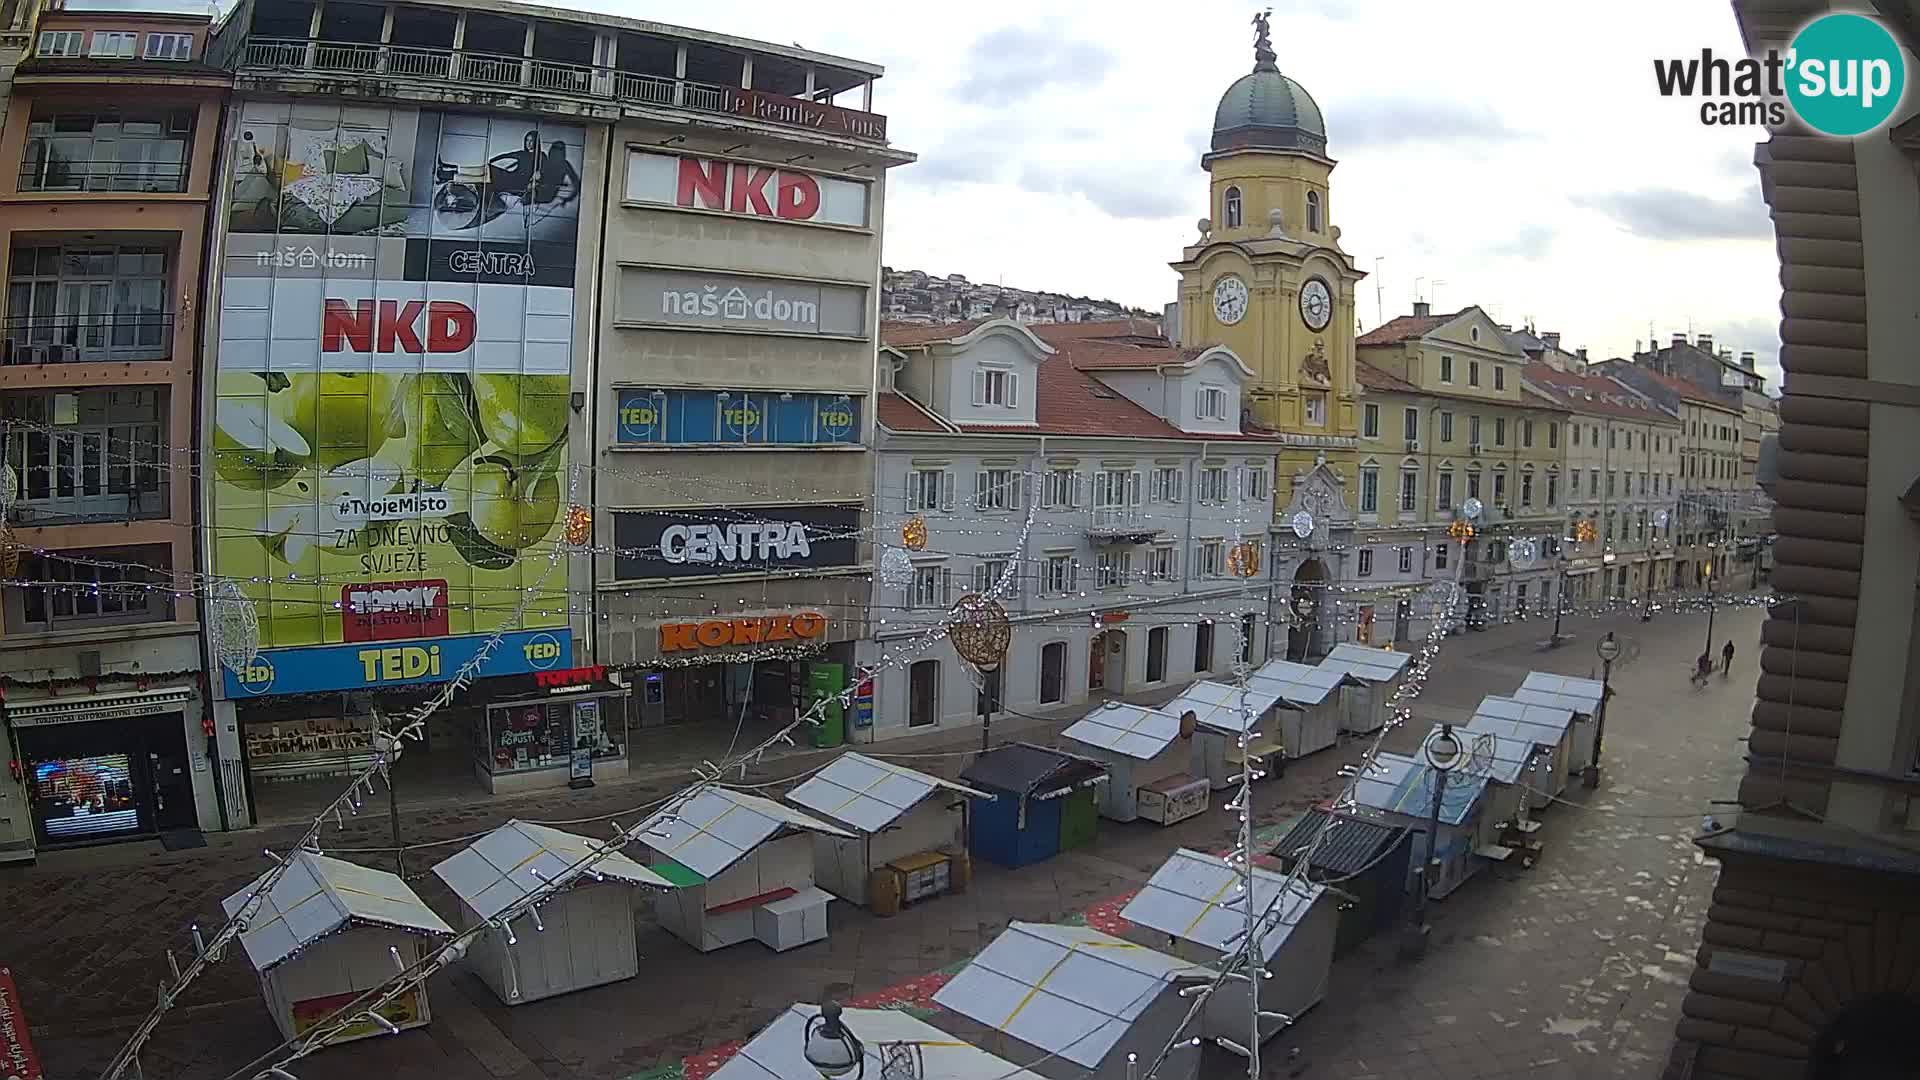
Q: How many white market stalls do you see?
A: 15